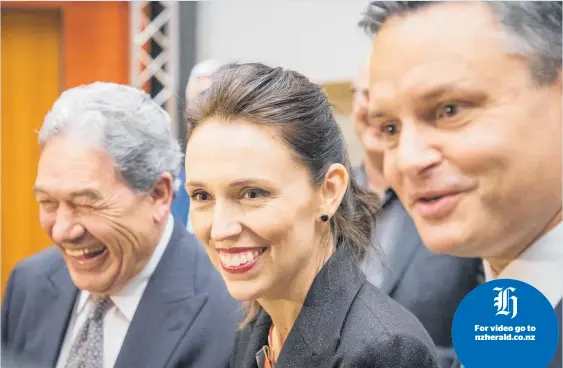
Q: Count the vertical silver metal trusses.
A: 1